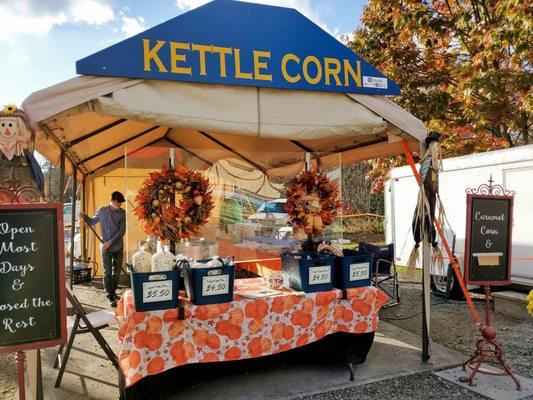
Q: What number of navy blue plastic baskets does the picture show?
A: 4